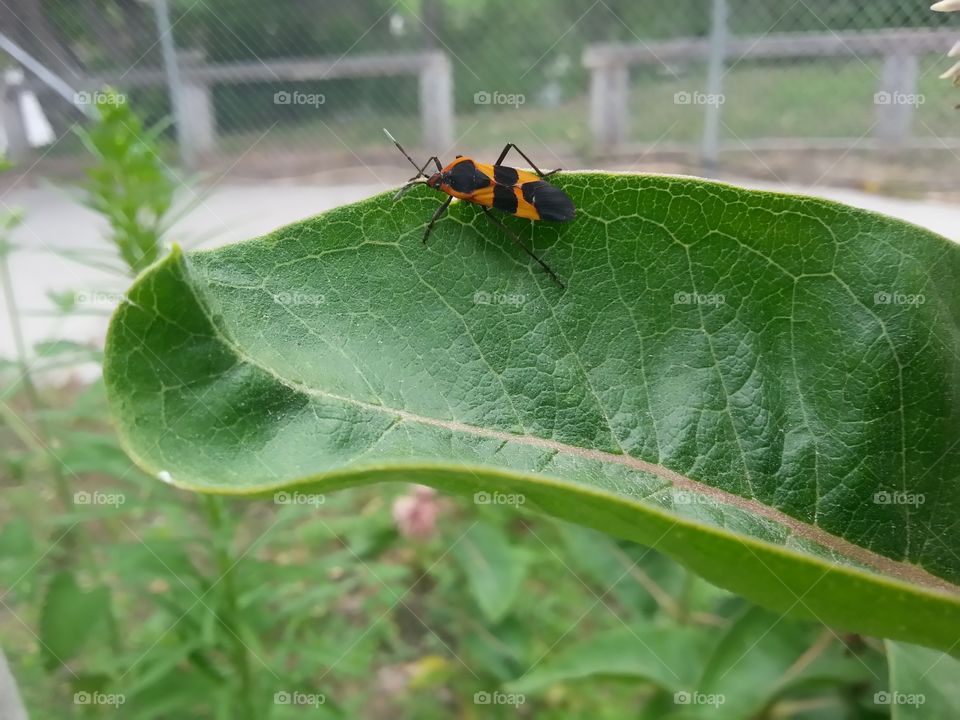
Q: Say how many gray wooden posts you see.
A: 4